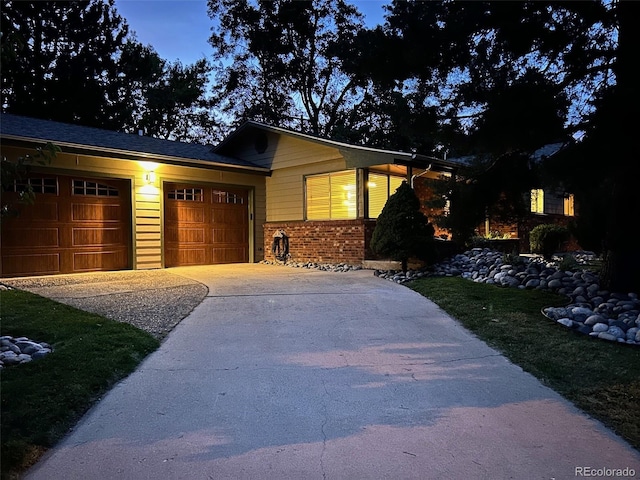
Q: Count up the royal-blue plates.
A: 0